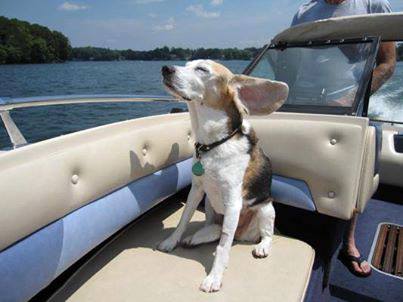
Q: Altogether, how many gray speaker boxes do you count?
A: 0